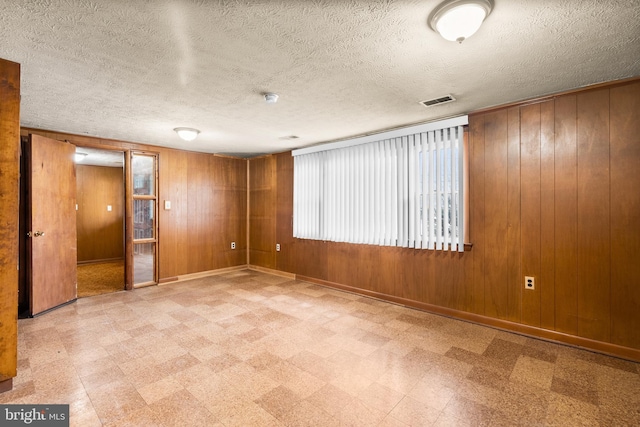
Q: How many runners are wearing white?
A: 0